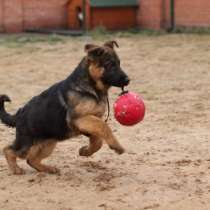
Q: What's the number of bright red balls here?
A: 1